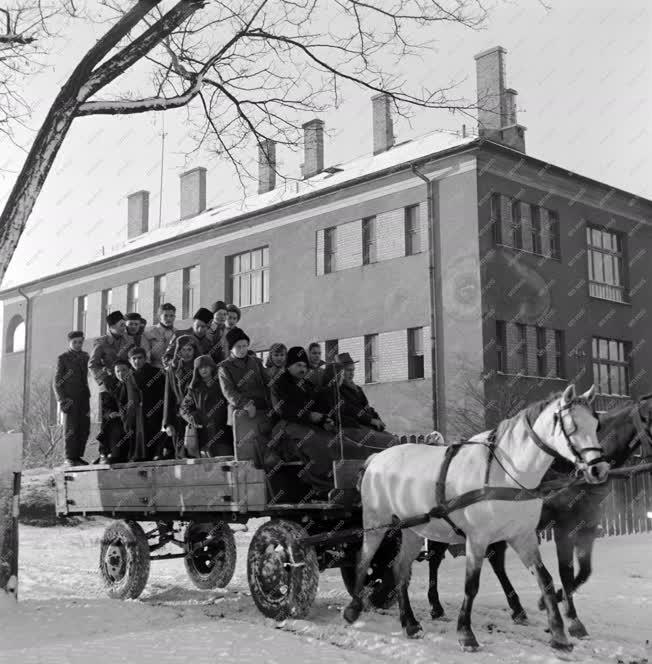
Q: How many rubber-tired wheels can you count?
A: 4